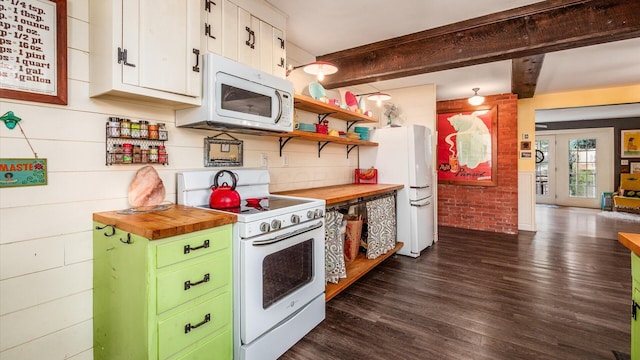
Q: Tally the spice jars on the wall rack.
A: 12